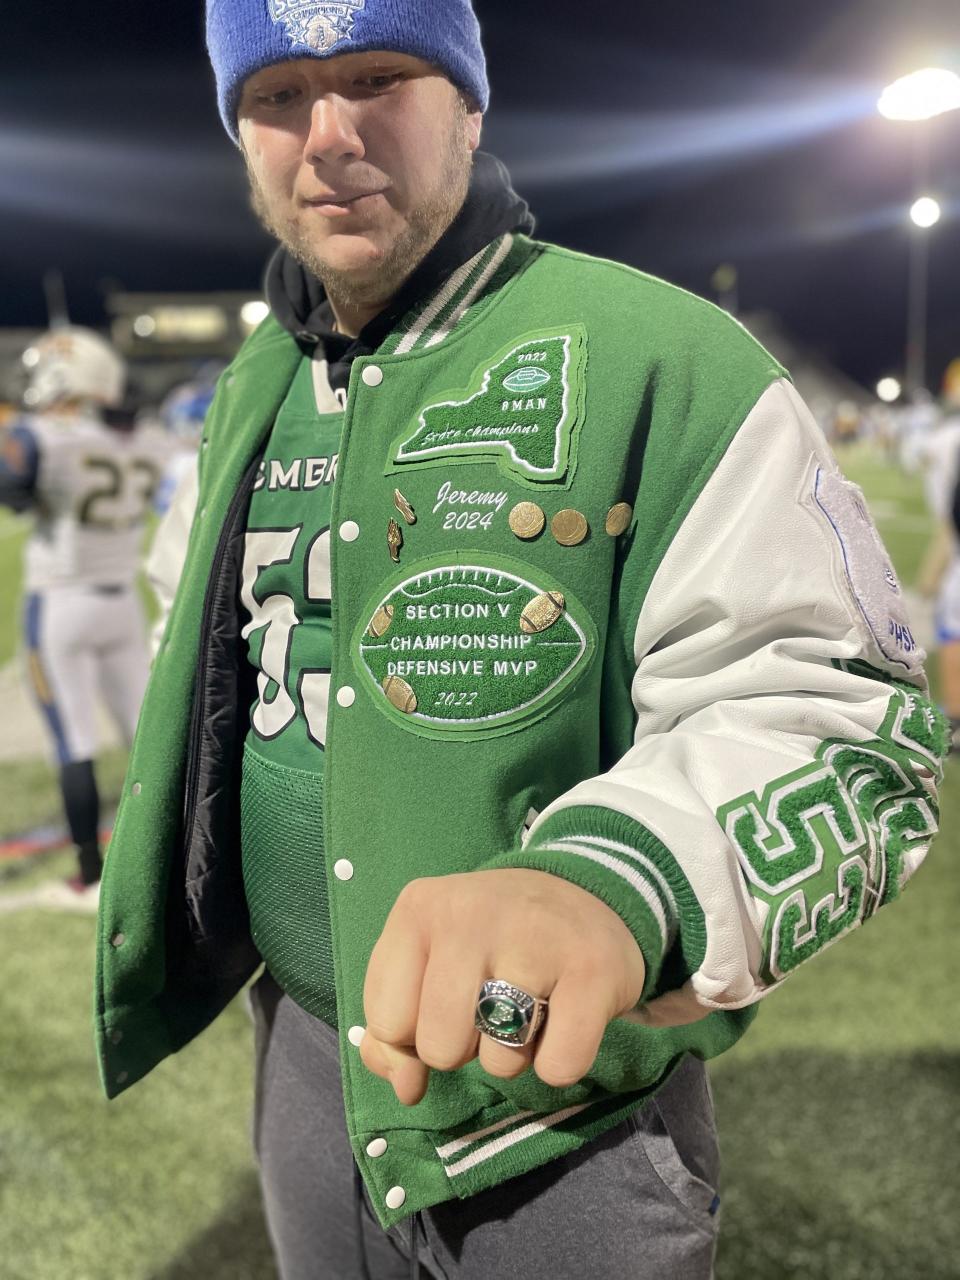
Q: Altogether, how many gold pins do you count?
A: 8